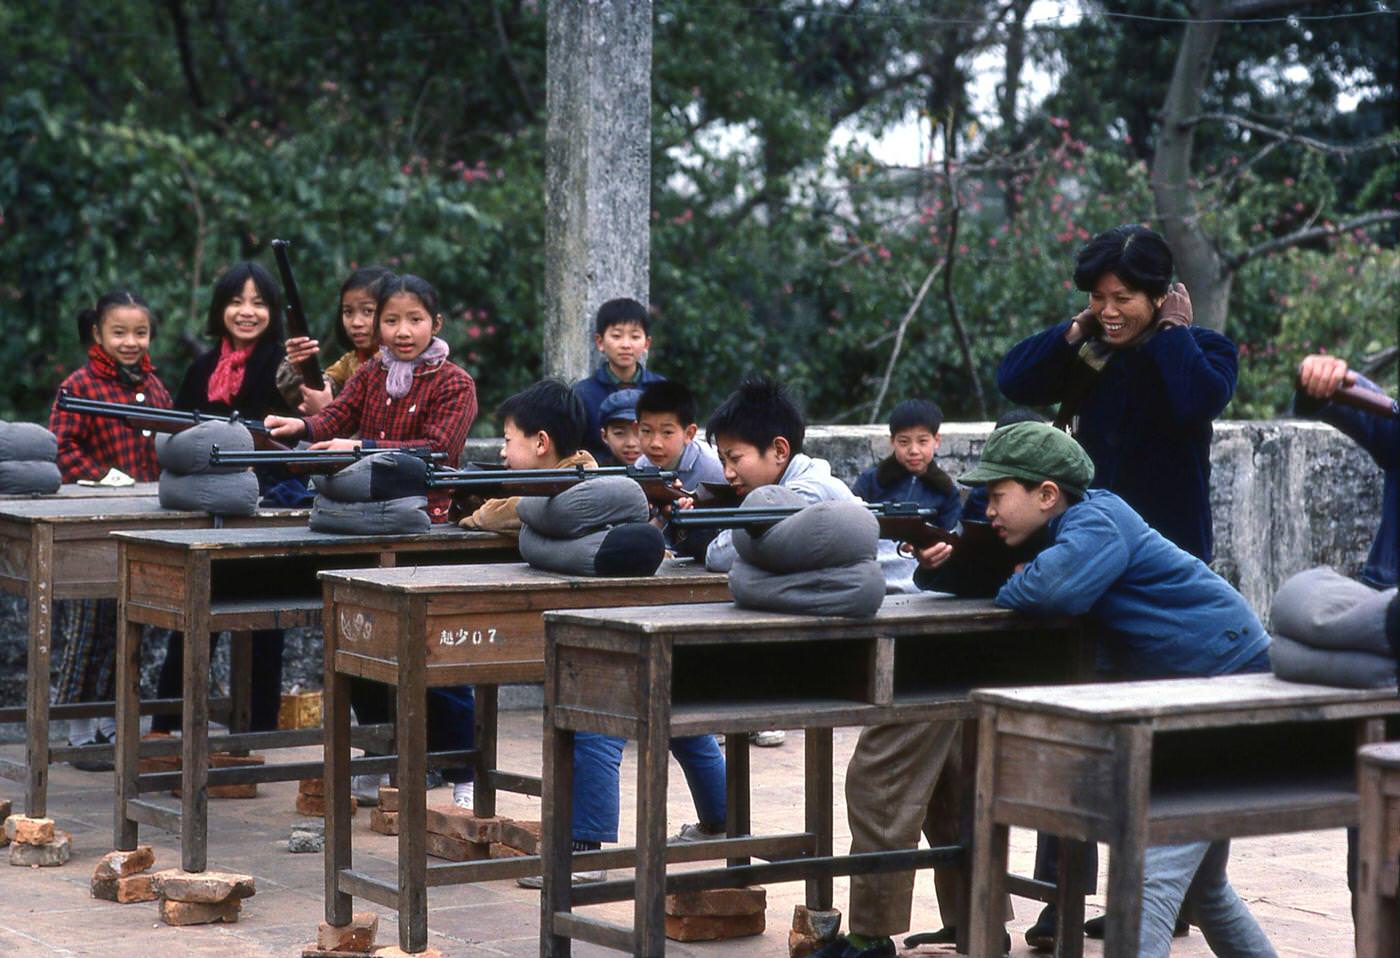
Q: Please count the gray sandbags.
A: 12